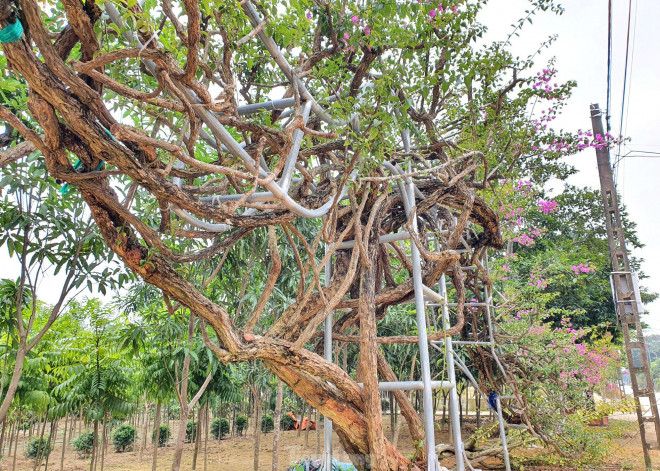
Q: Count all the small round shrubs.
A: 9